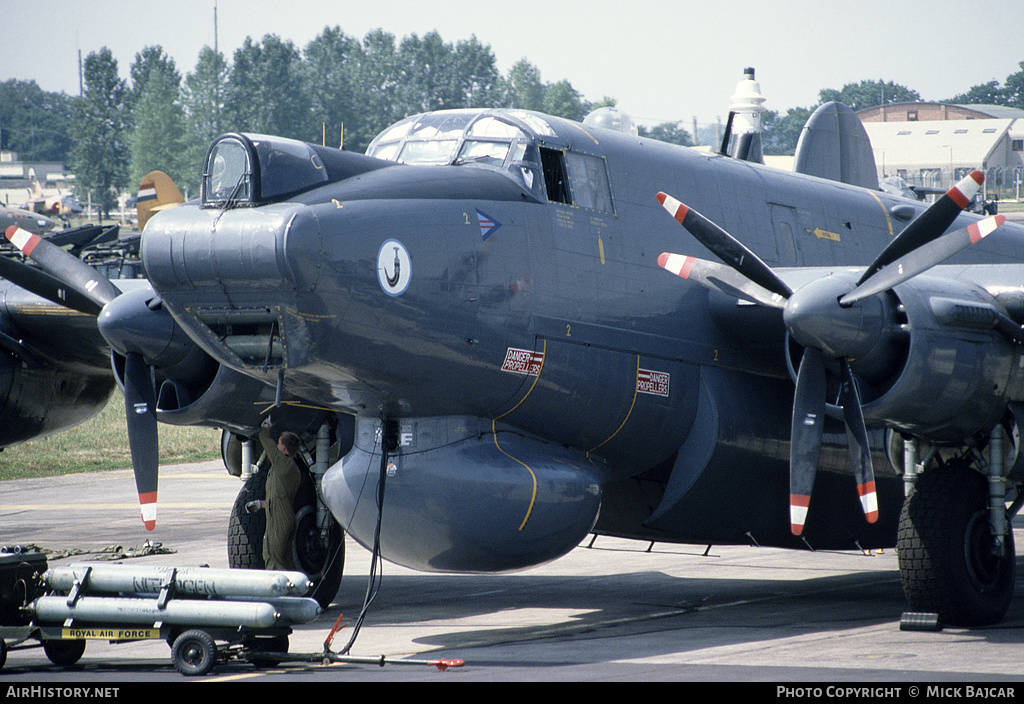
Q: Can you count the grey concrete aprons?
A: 1